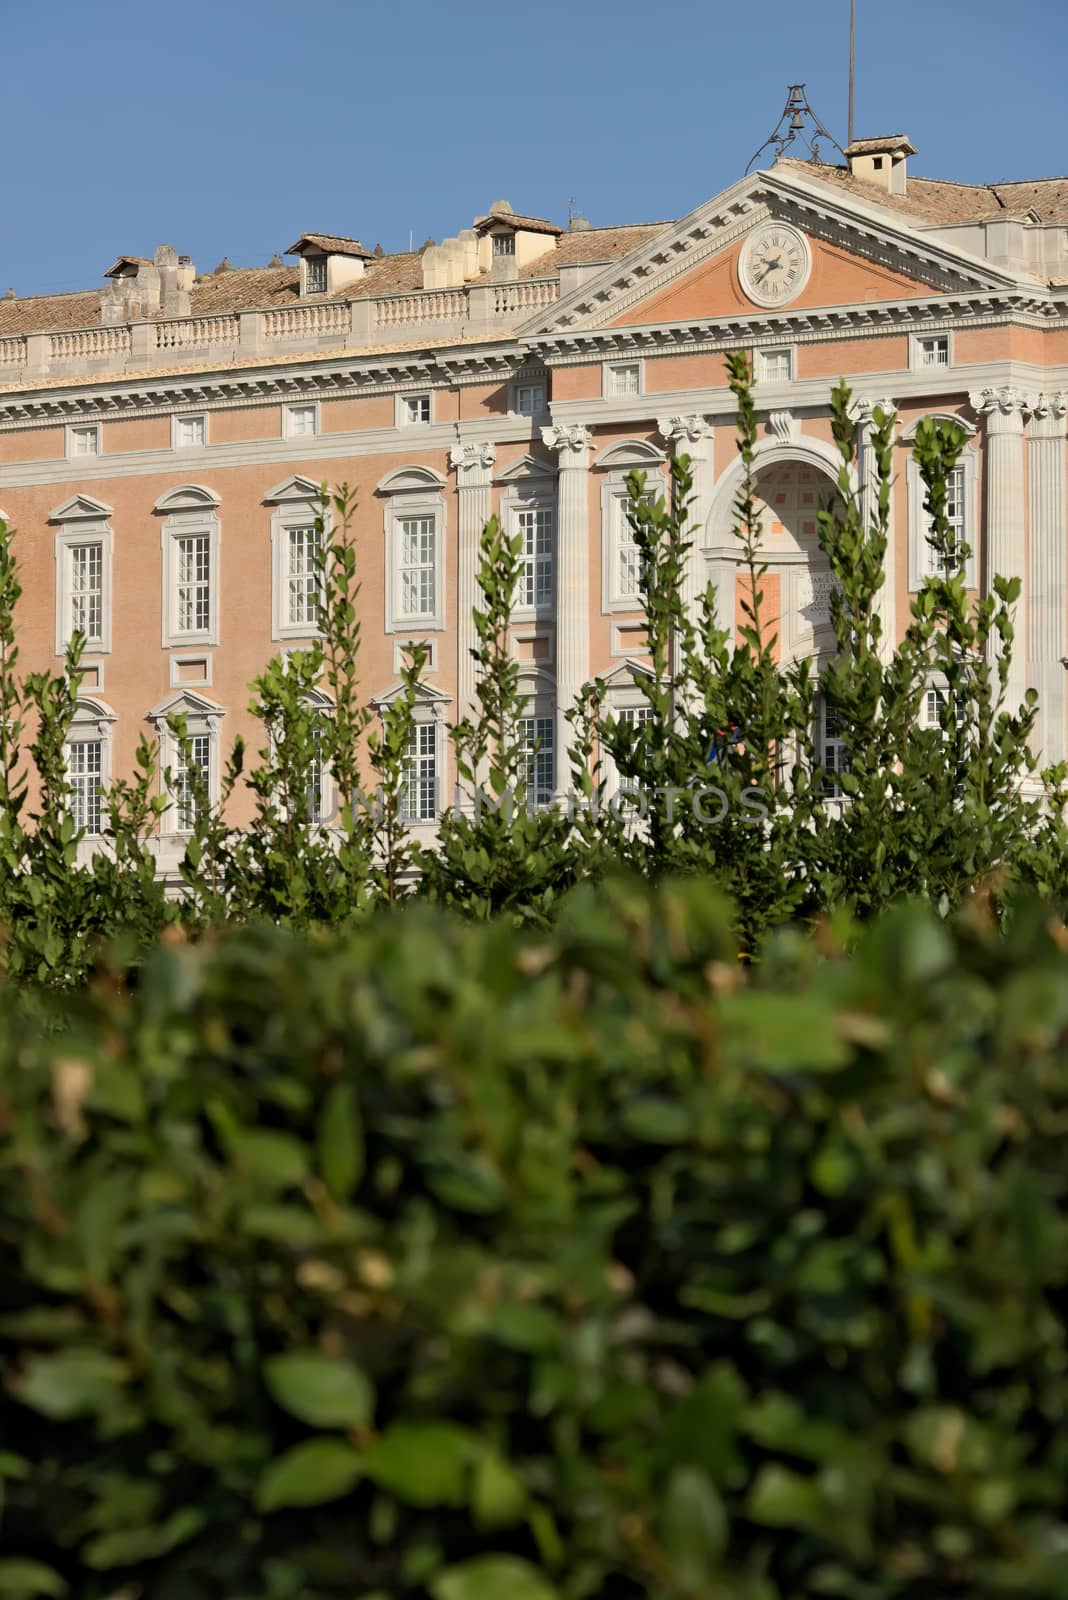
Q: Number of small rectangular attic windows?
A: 8